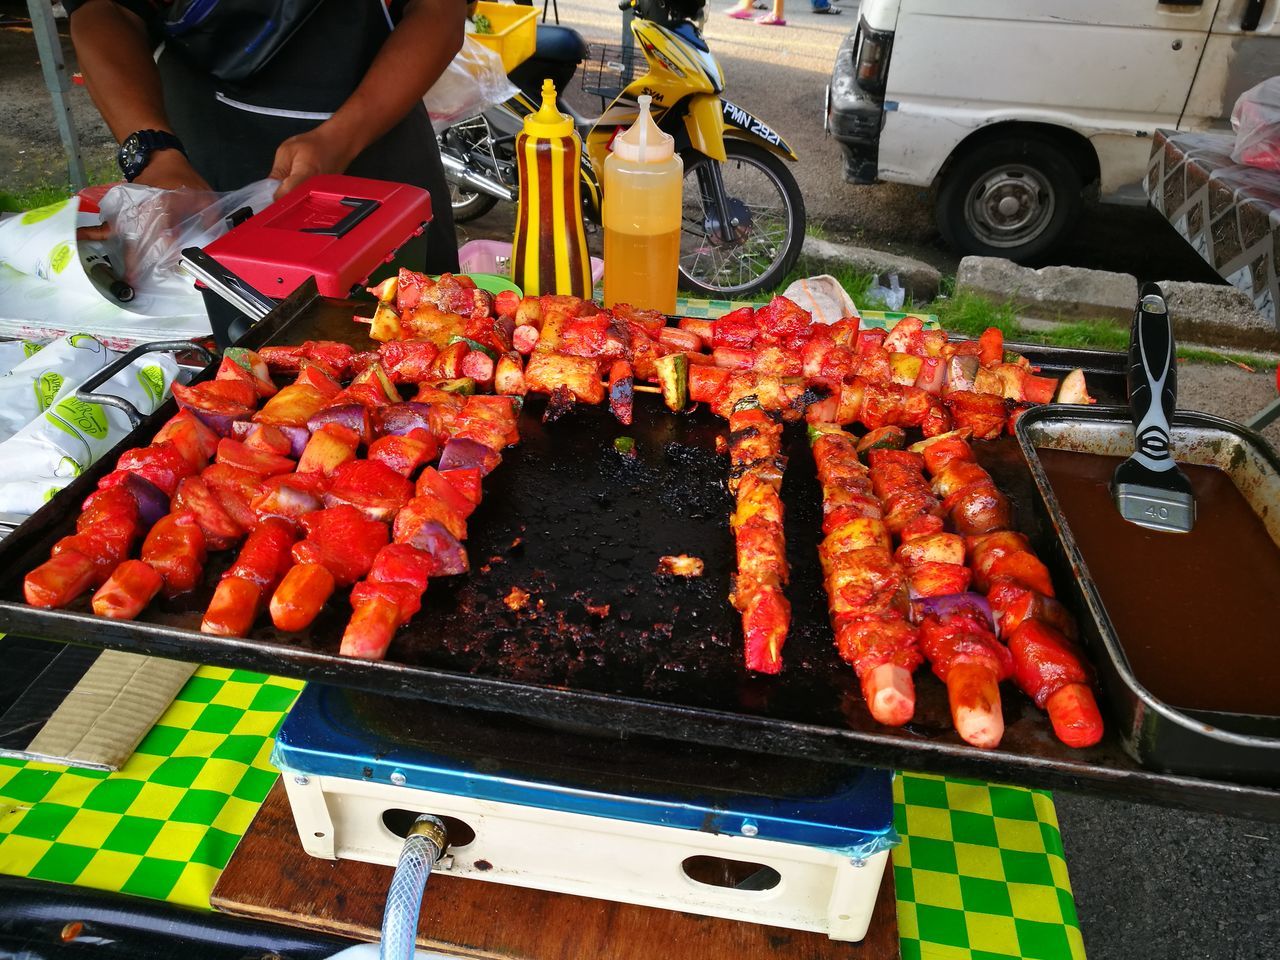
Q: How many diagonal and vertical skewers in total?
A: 9